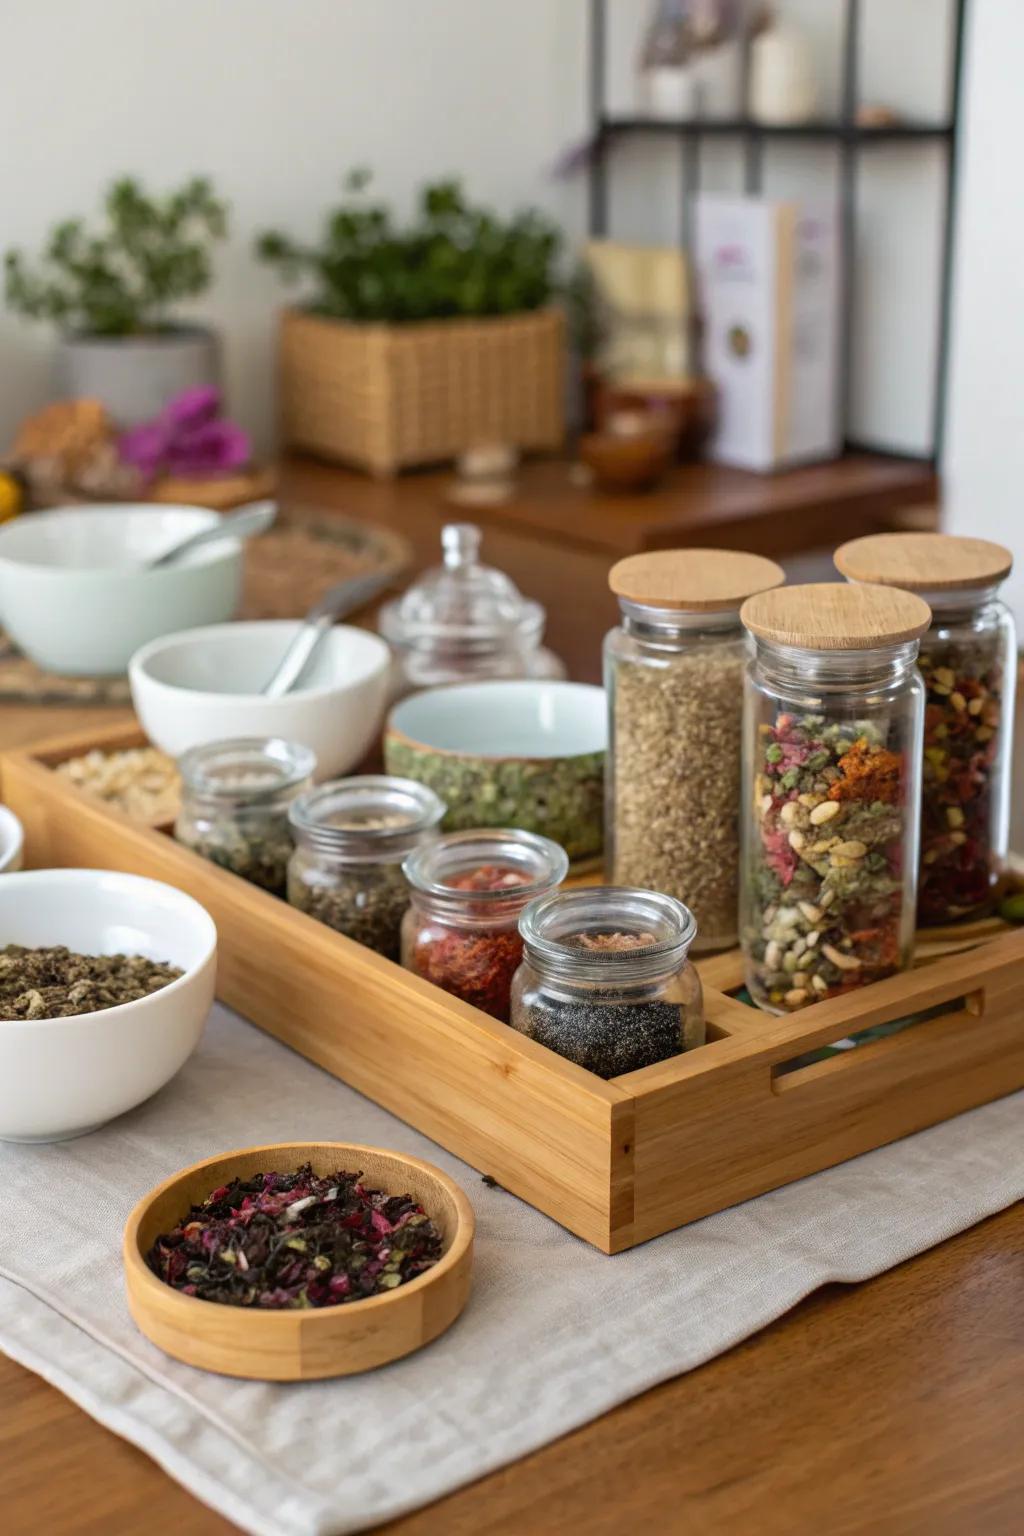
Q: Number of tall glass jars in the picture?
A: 3